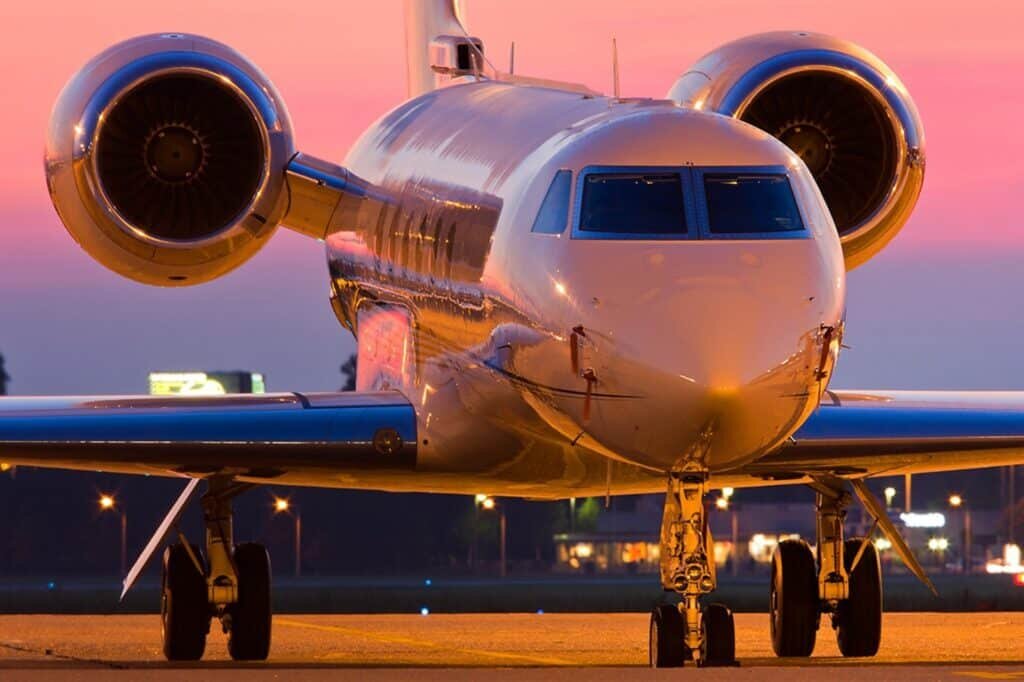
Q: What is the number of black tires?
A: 6